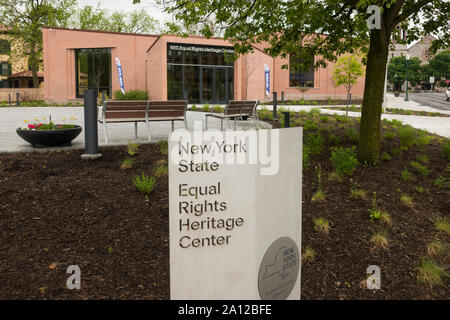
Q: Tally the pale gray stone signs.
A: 1